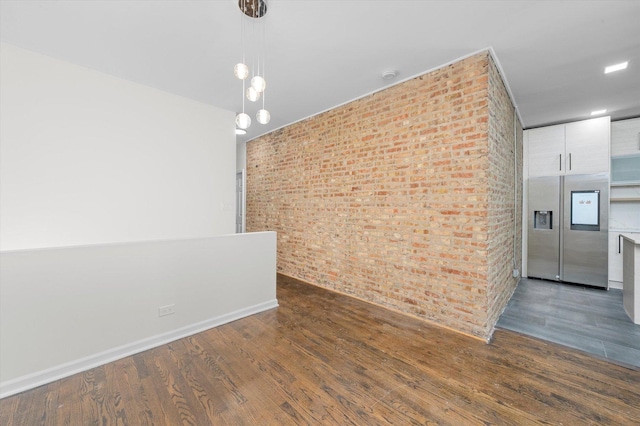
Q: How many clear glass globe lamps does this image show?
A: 5